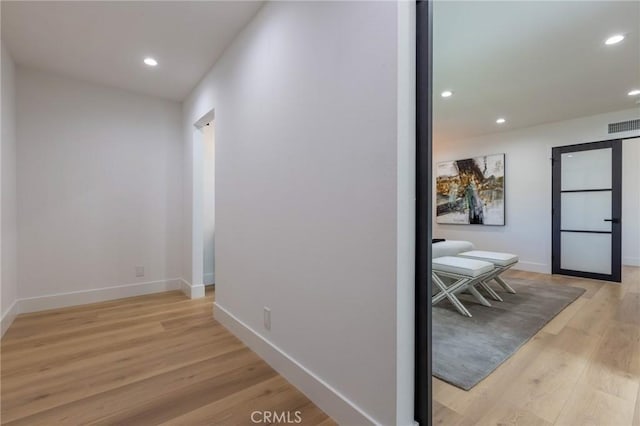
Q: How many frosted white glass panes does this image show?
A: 3